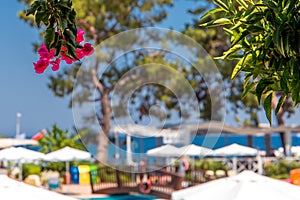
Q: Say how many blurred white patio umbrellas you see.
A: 7